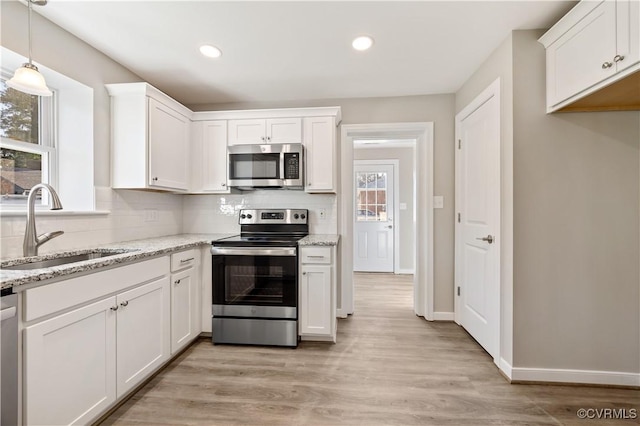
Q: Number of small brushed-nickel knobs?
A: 11